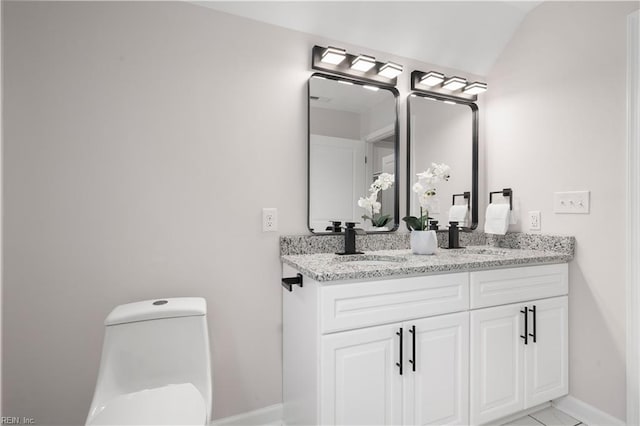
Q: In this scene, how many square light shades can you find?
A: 6